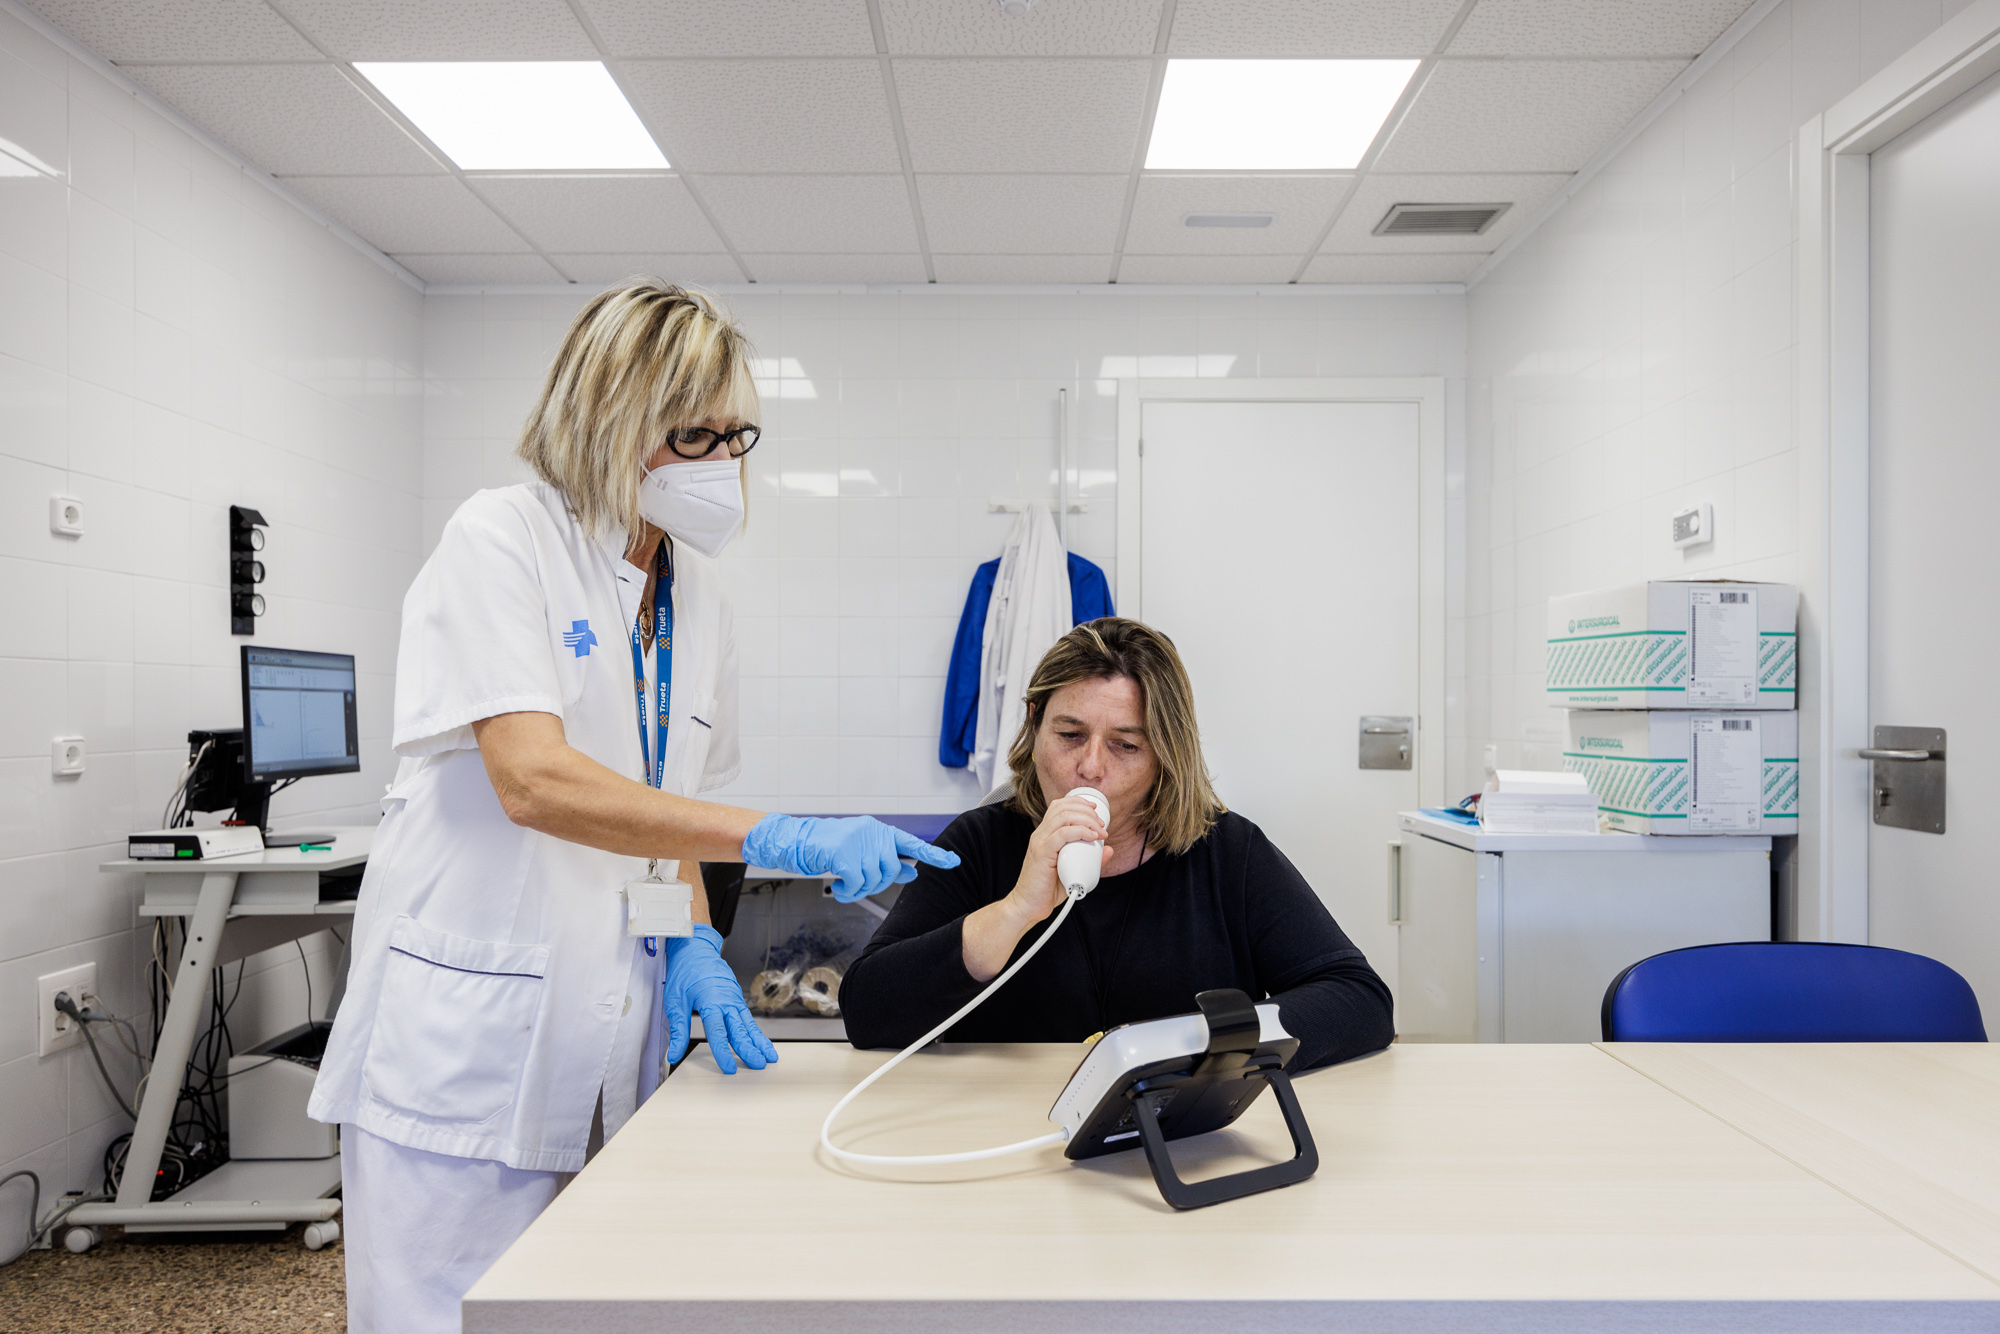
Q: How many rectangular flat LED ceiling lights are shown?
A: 2